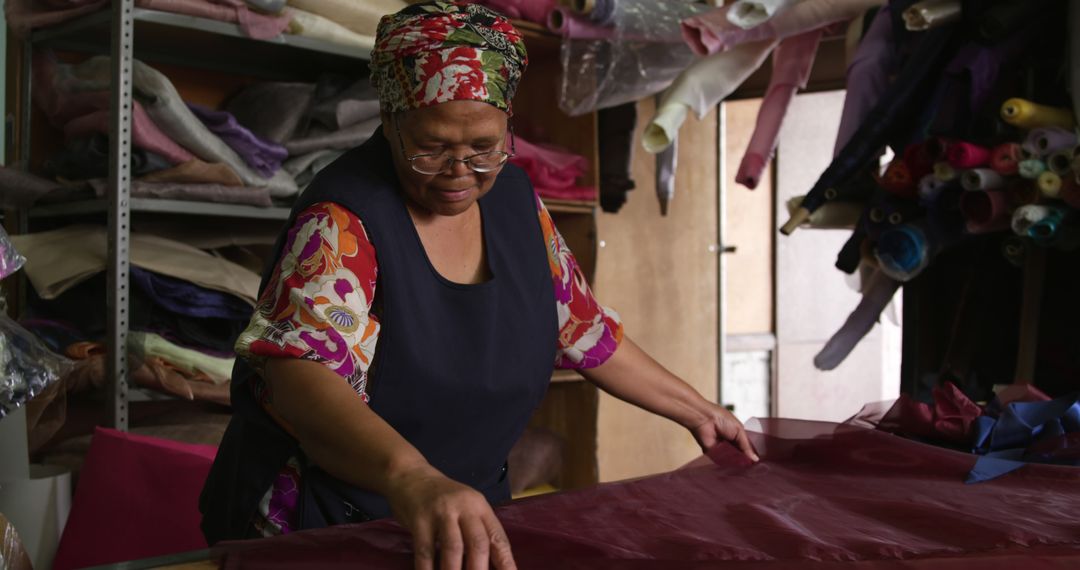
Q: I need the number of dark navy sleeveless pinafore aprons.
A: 1